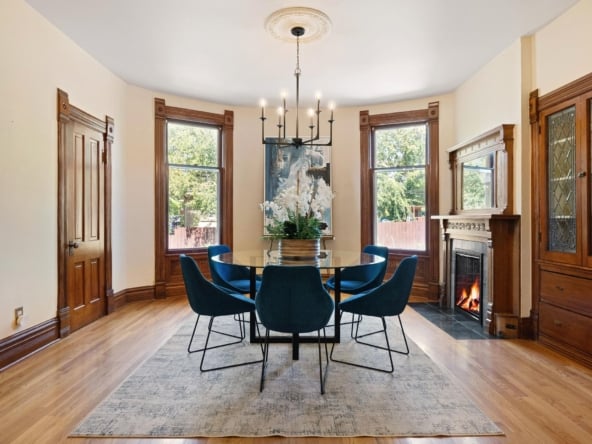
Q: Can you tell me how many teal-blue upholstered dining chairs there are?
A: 5